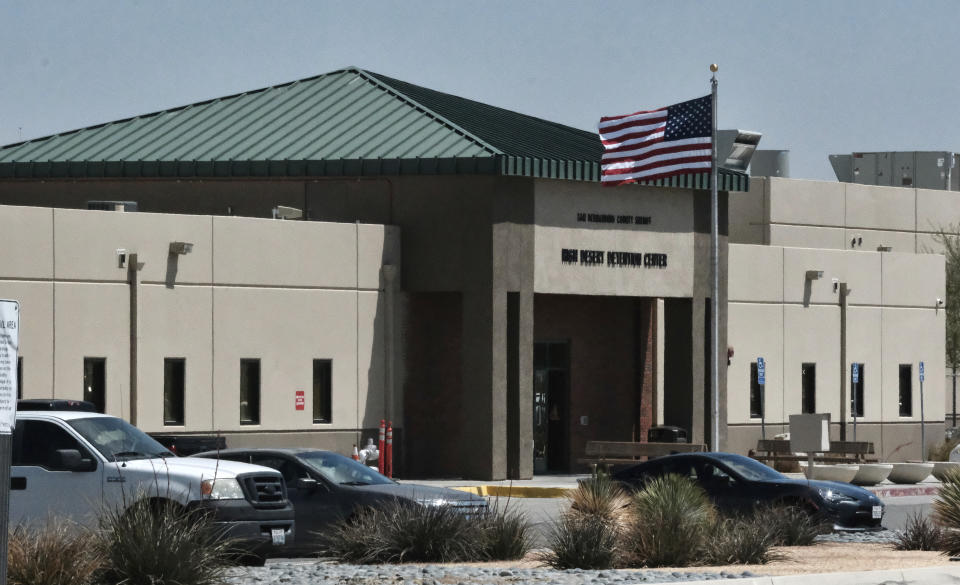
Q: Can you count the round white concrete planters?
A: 4